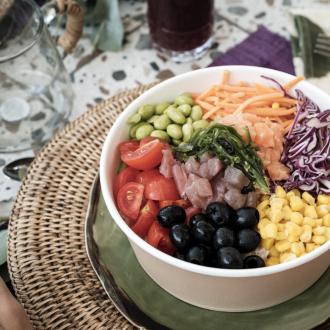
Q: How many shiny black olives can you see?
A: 11